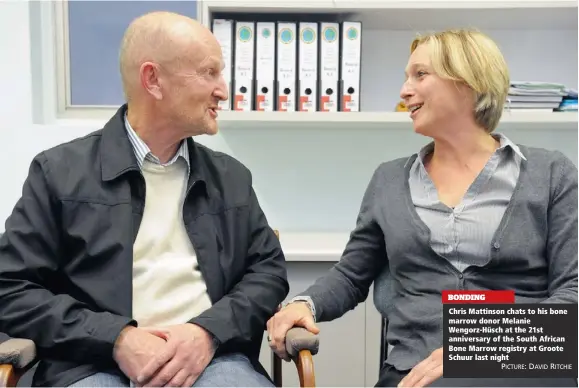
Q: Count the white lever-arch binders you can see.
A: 7